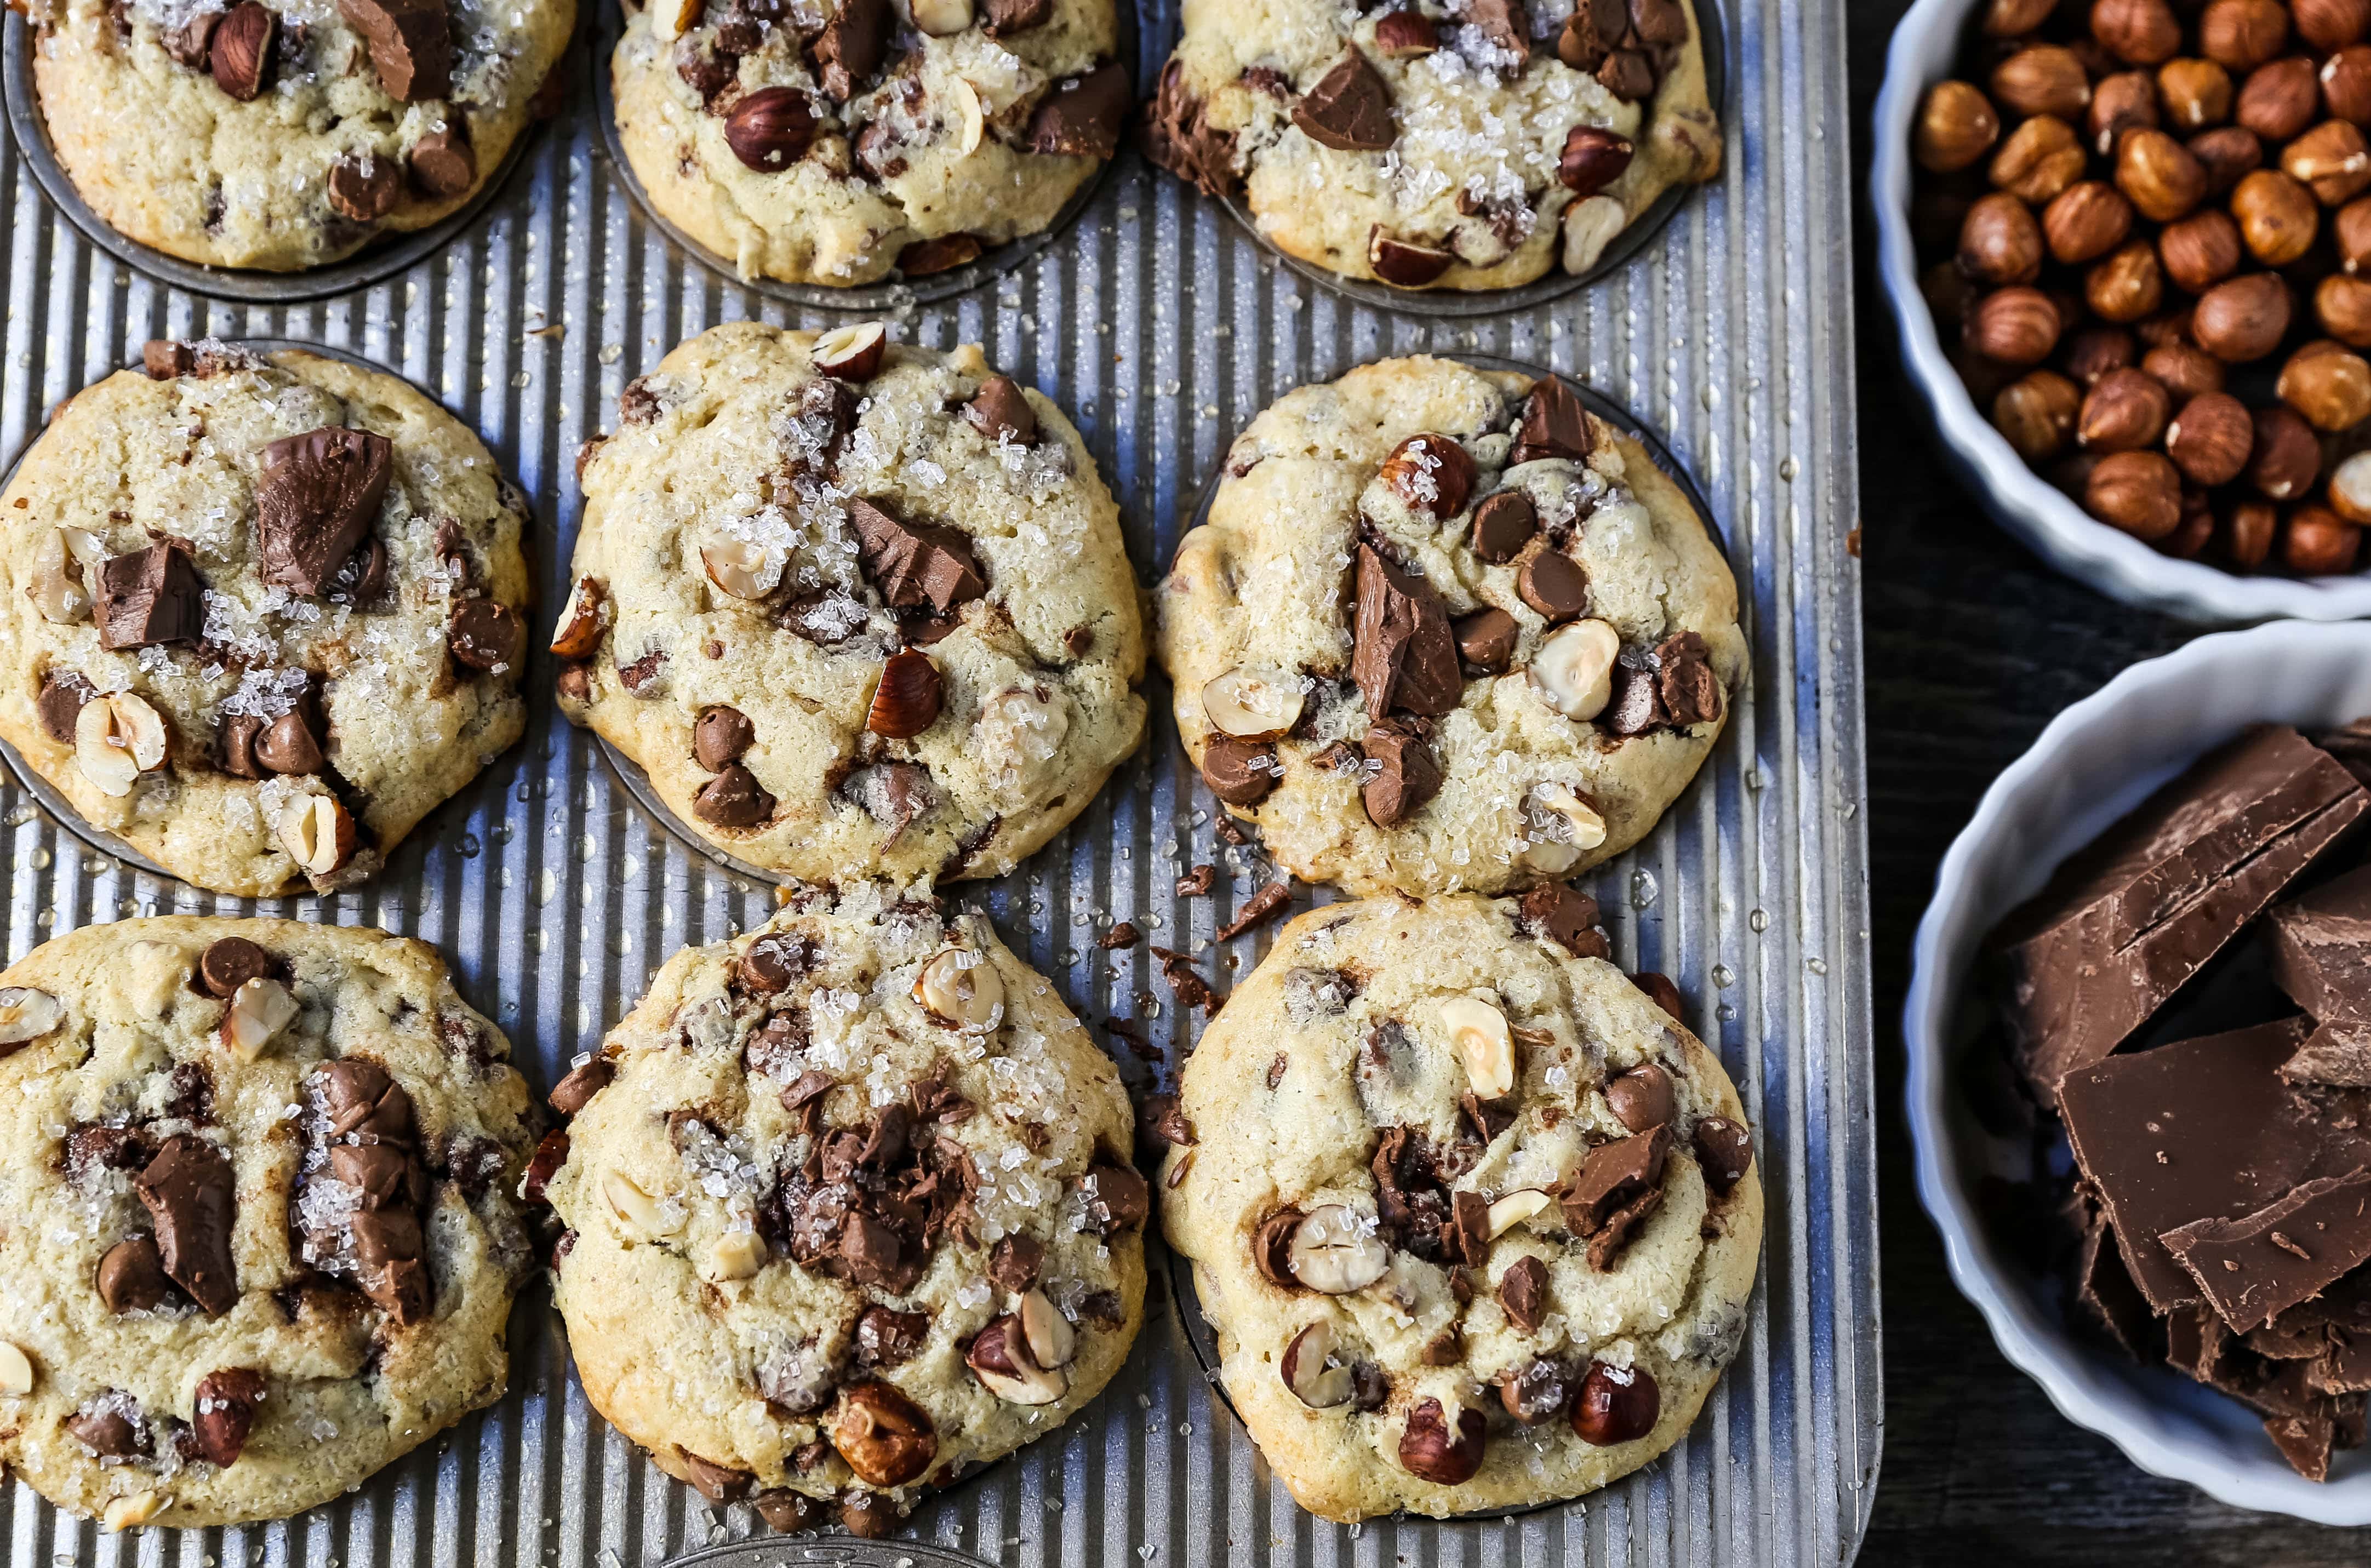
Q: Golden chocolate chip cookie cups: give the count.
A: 9